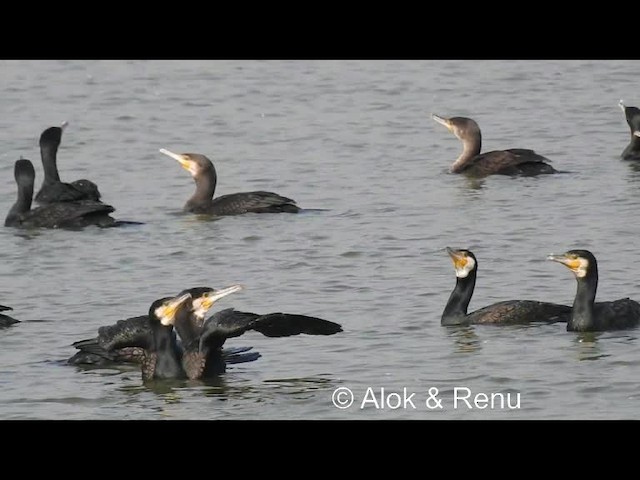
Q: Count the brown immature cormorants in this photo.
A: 2